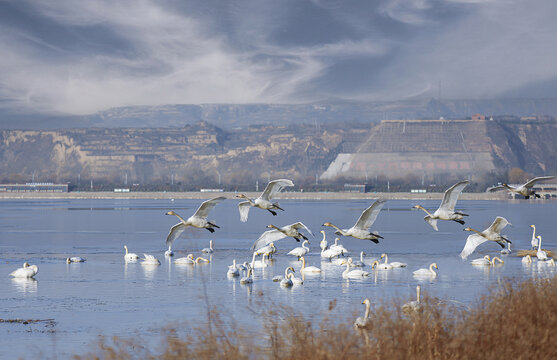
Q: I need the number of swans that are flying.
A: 7